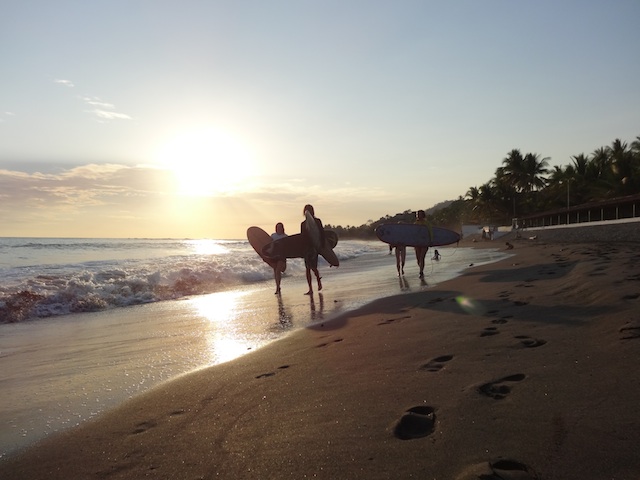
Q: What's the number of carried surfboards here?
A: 4